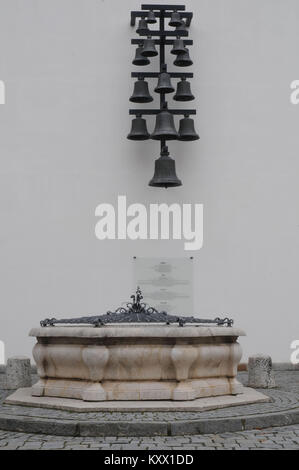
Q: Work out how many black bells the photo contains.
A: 15